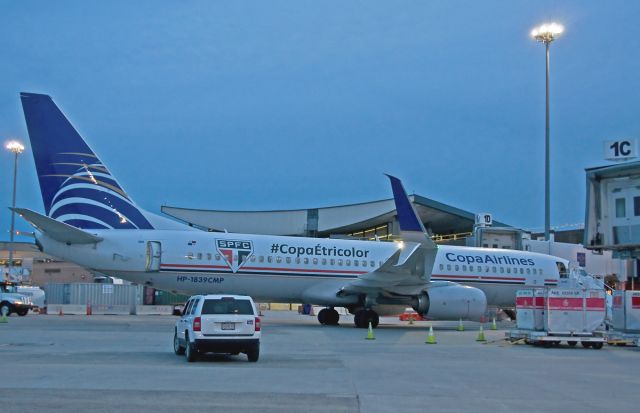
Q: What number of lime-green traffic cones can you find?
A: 6